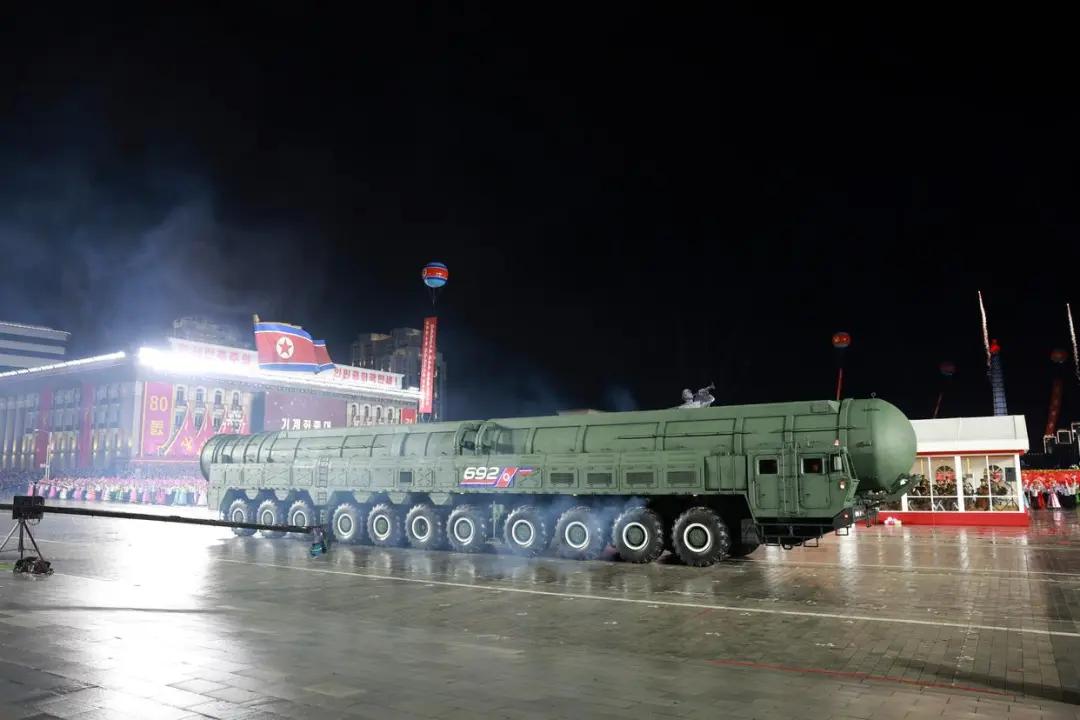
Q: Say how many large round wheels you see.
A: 11